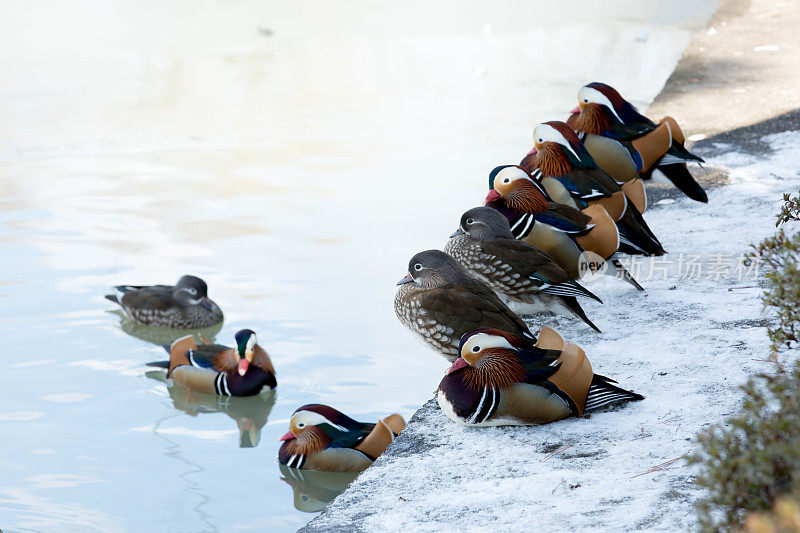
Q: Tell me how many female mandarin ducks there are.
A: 3